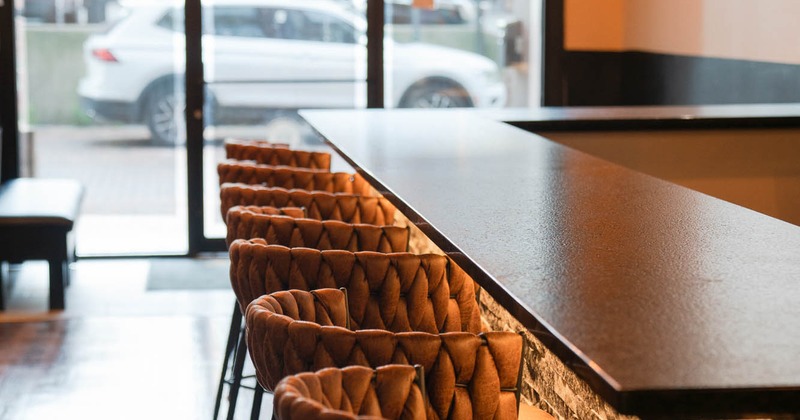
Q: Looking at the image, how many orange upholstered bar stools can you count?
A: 7